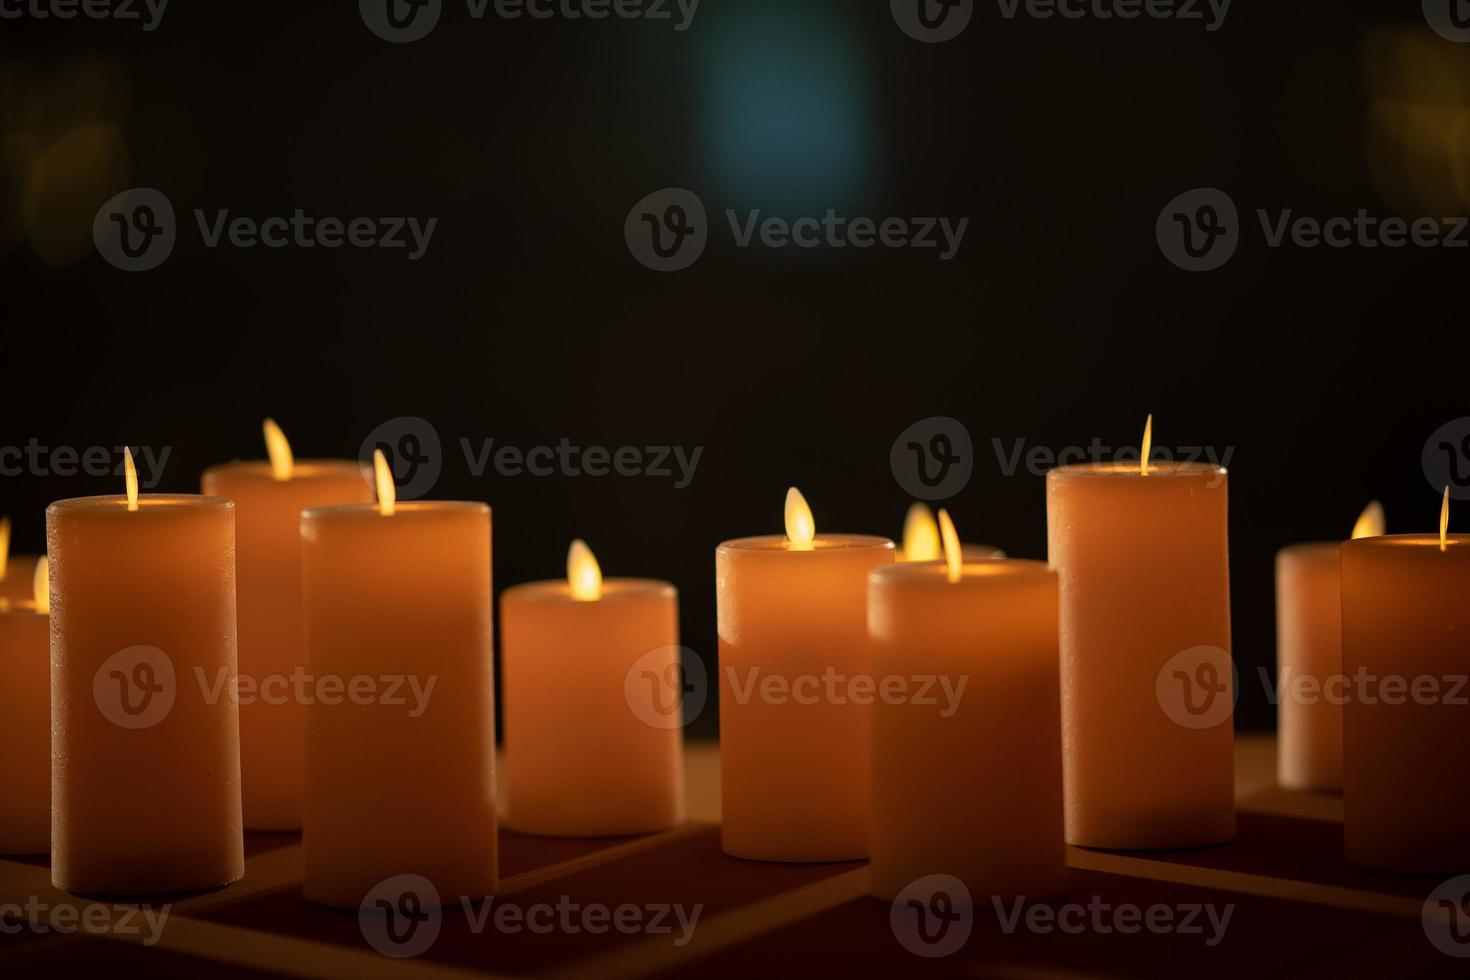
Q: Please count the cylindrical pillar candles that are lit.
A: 12